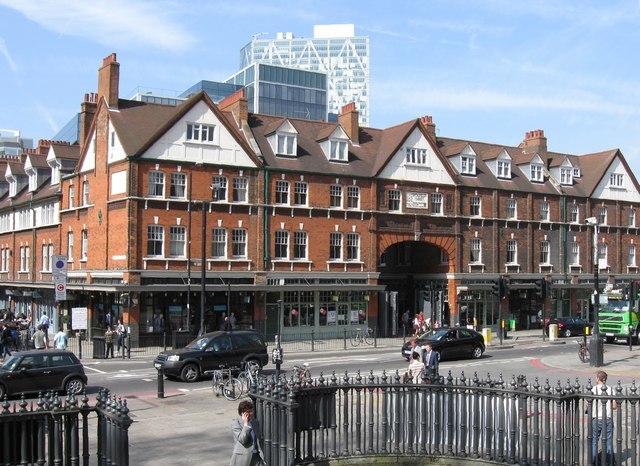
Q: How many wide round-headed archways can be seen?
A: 1